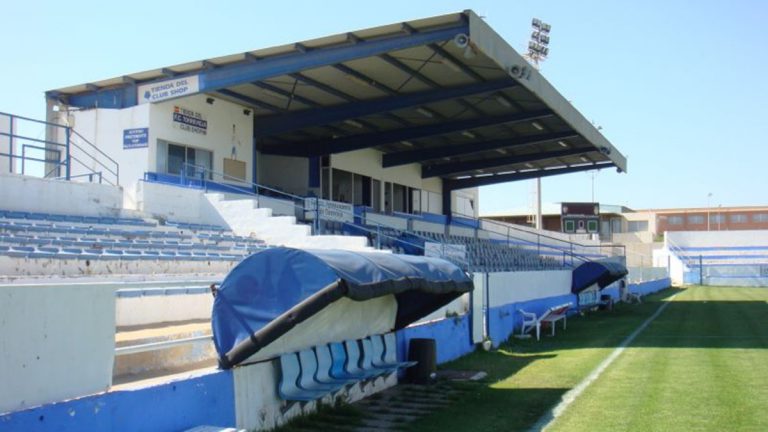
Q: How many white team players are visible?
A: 0